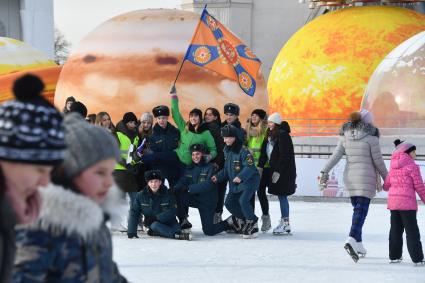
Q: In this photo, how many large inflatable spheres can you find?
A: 4